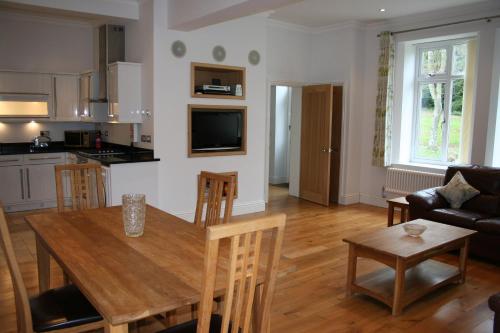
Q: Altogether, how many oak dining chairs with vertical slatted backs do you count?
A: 4